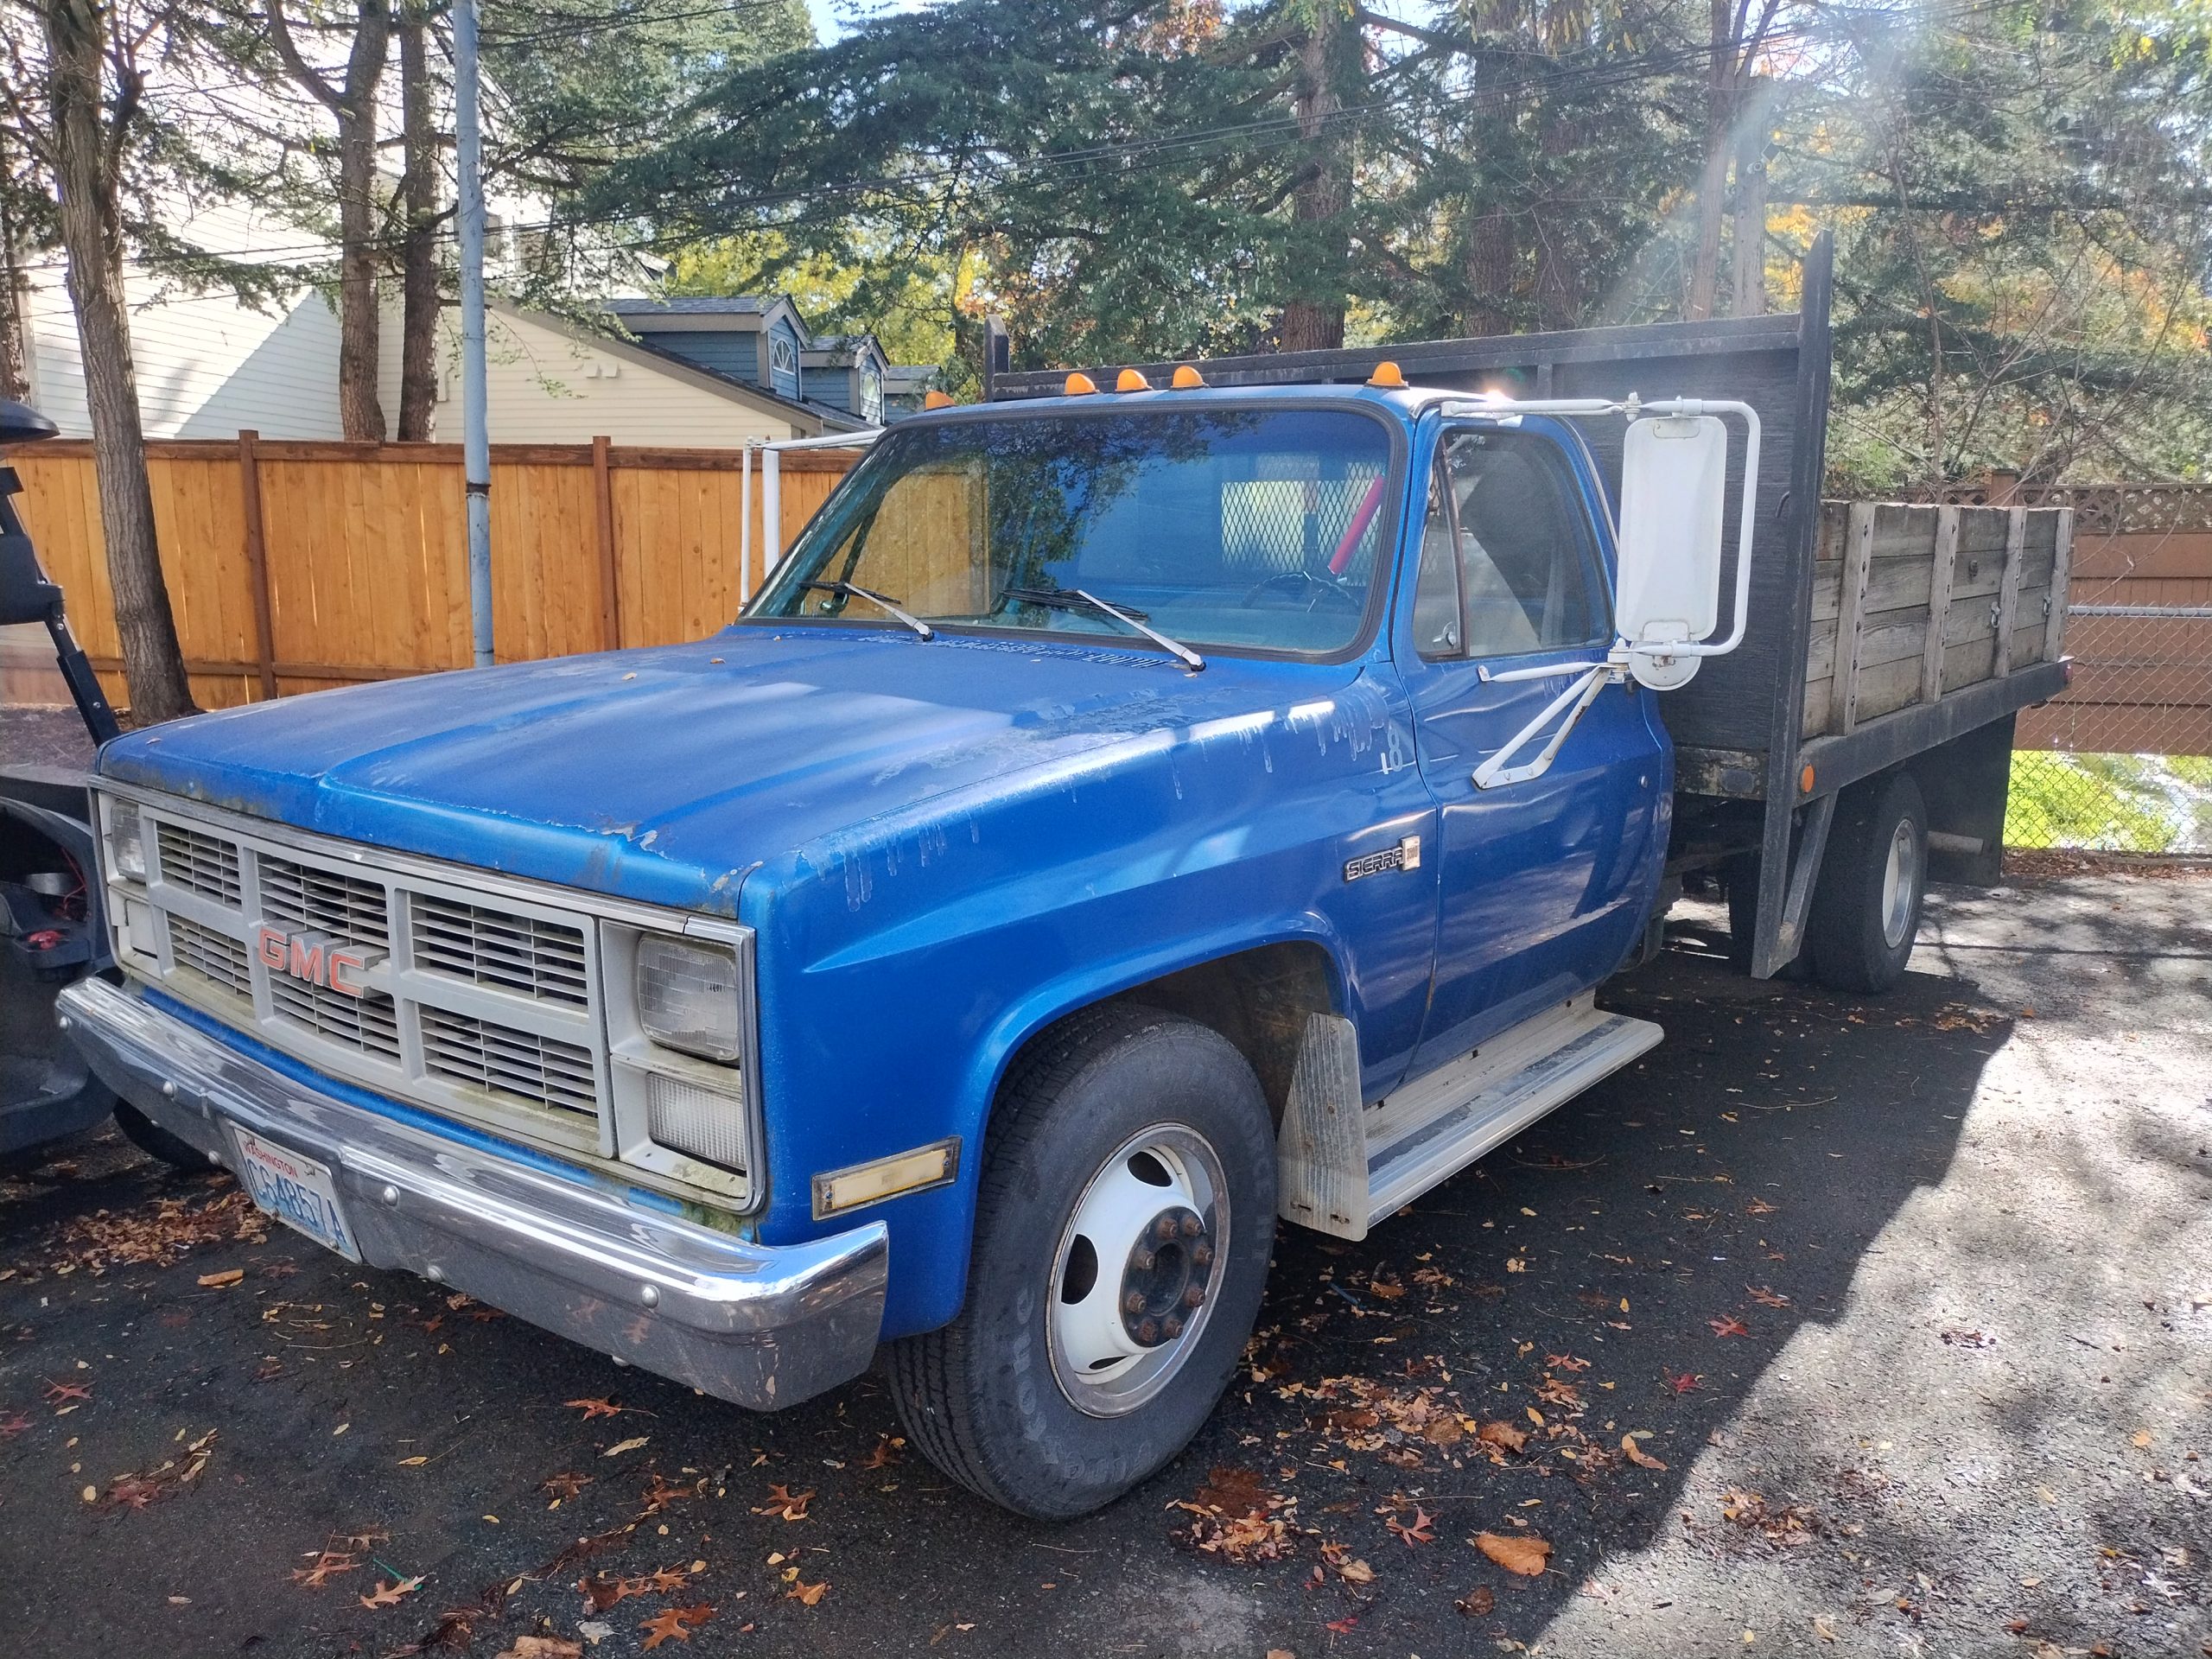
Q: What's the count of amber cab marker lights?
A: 5